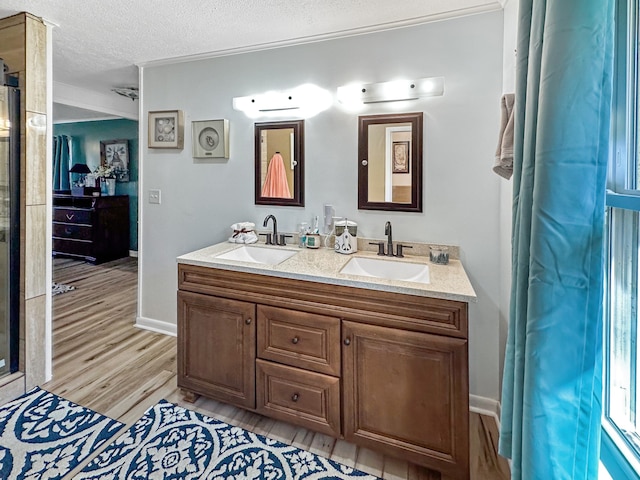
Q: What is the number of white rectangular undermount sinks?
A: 2